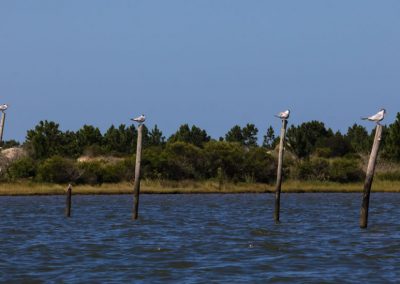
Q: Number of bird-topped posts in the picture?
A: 4